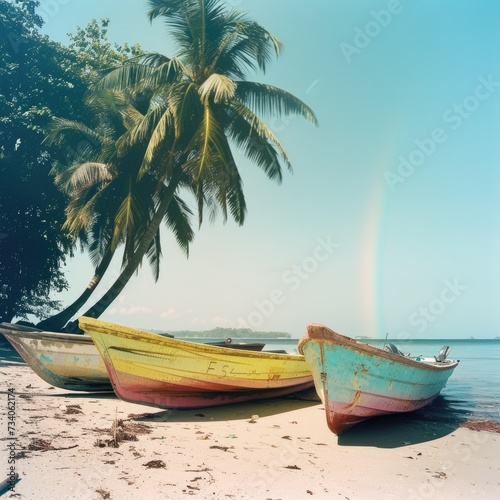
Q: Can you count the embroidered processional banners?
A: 0